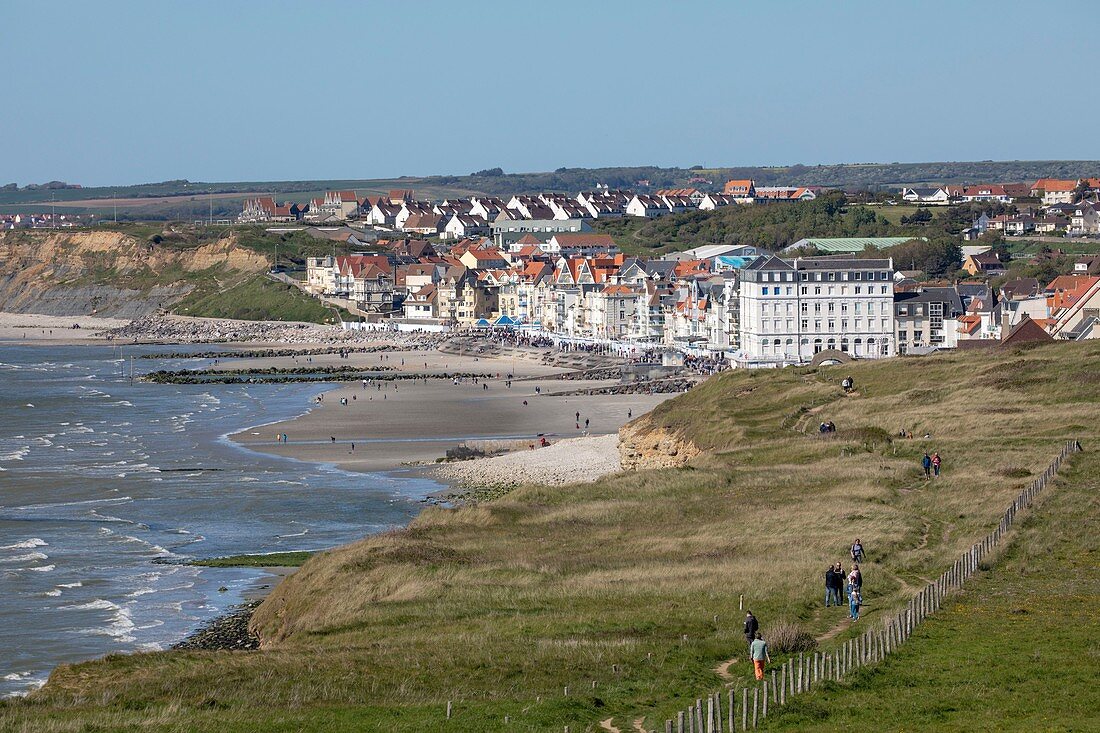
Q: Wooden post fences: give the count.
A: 1